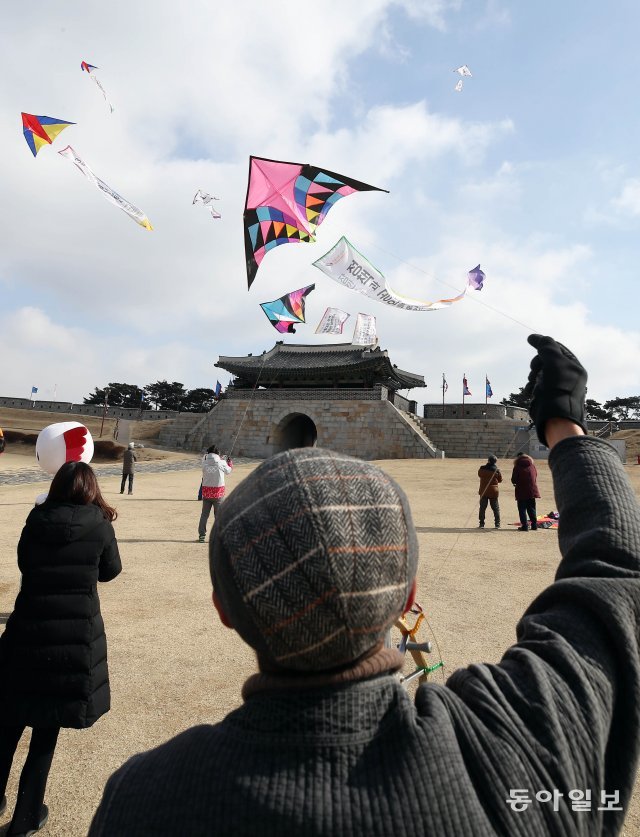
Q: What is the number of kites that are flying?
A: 6